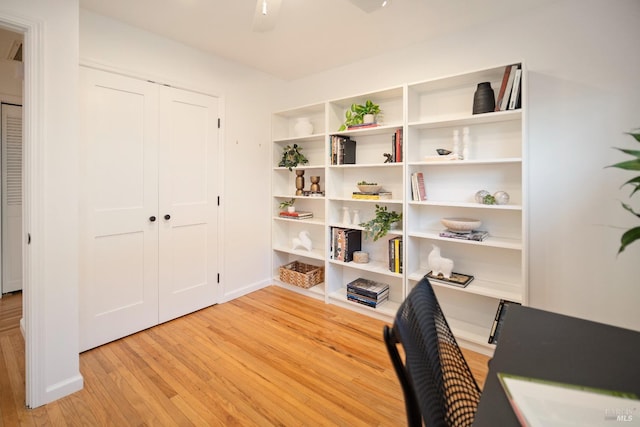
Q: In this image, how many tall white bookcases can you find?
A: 3